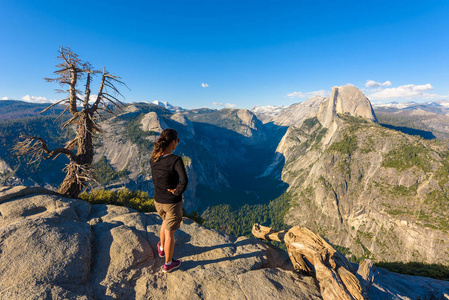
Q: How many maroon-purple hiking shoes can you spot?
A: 2